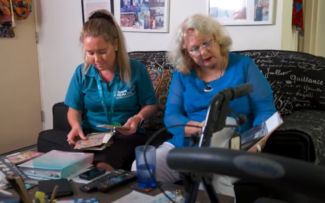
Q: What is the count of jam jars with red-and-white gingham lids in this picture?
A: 0